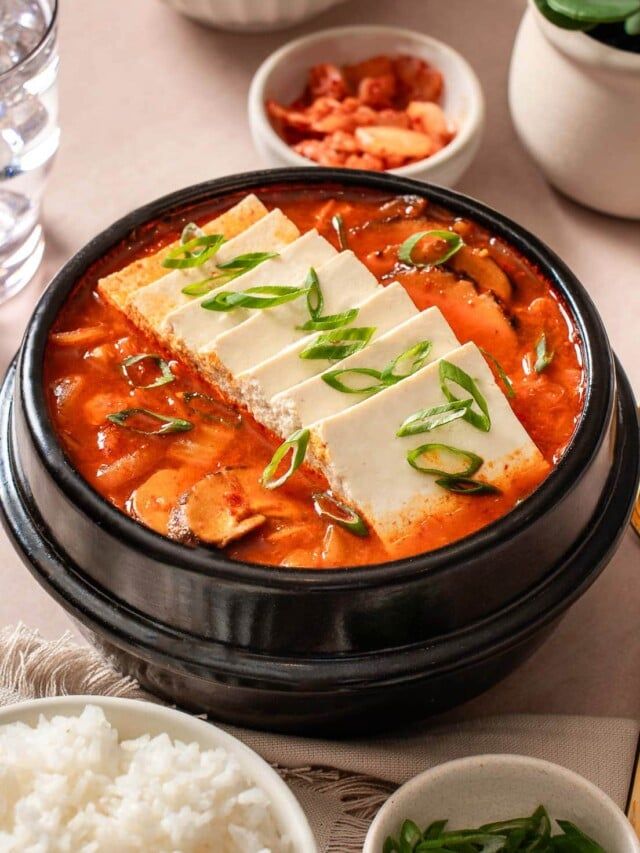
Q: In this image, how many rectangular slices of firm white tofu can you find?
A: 7